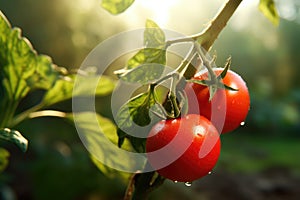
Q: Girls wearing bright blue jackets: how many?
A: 0